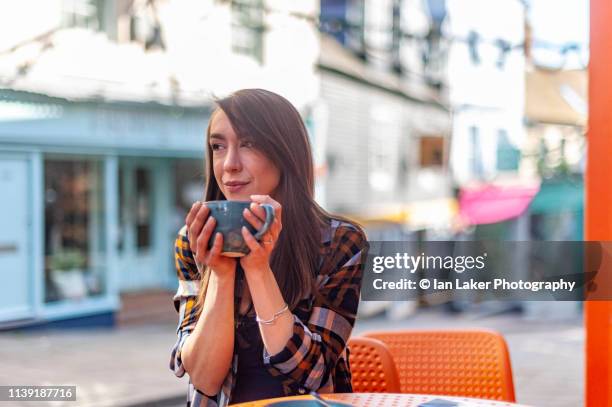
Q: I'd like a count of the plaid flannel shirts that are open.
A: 1